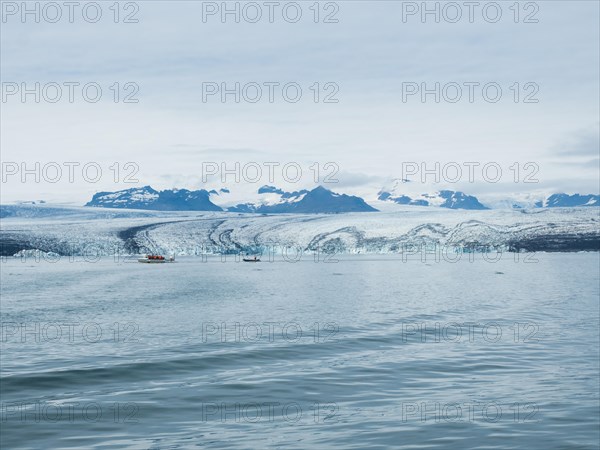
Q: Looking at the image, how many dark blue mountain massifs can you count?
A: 4